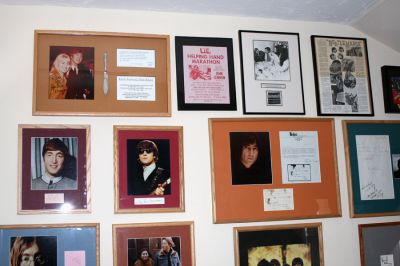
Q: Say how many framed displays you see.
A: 13